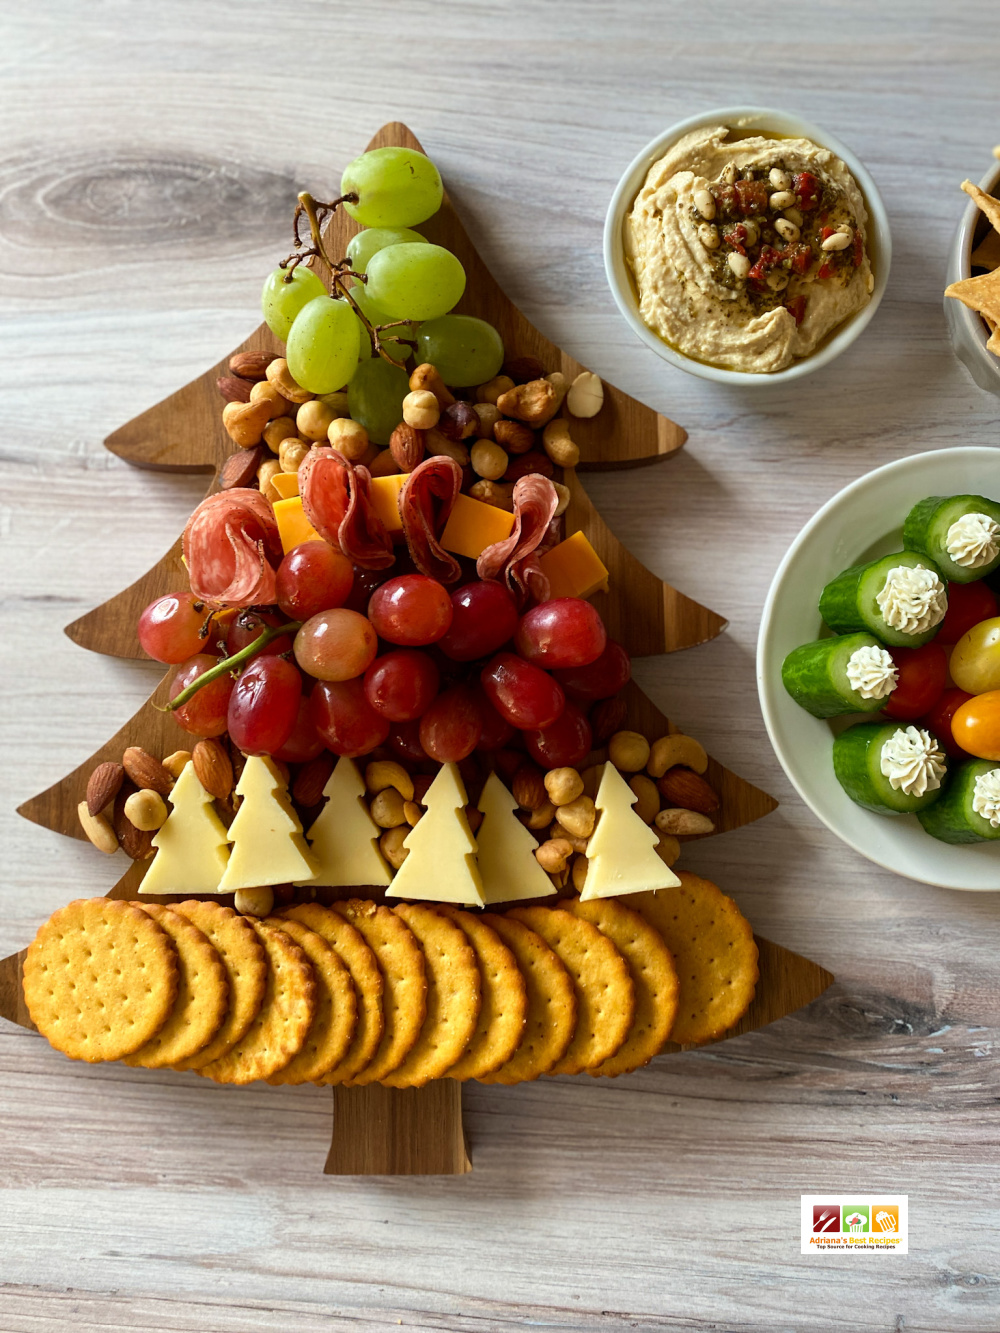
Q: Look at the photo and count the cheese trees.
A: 6